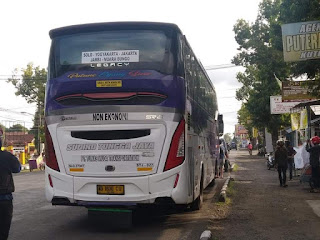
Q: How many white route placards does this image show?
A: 1